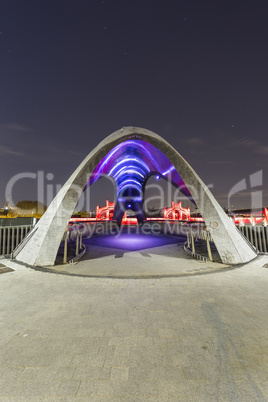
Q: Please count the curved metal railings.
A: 2